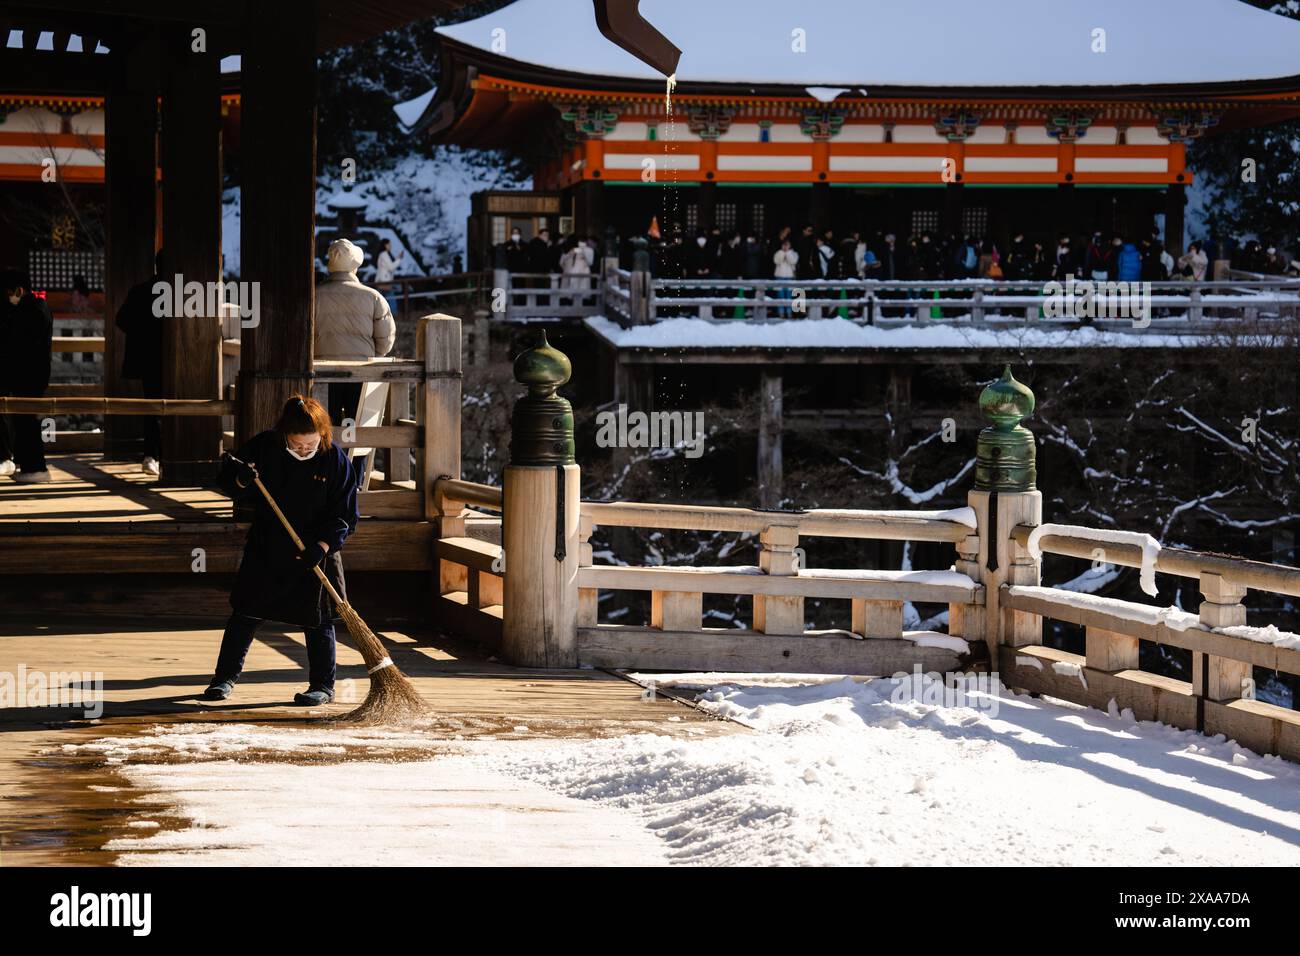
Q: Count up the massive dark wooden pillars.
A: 3